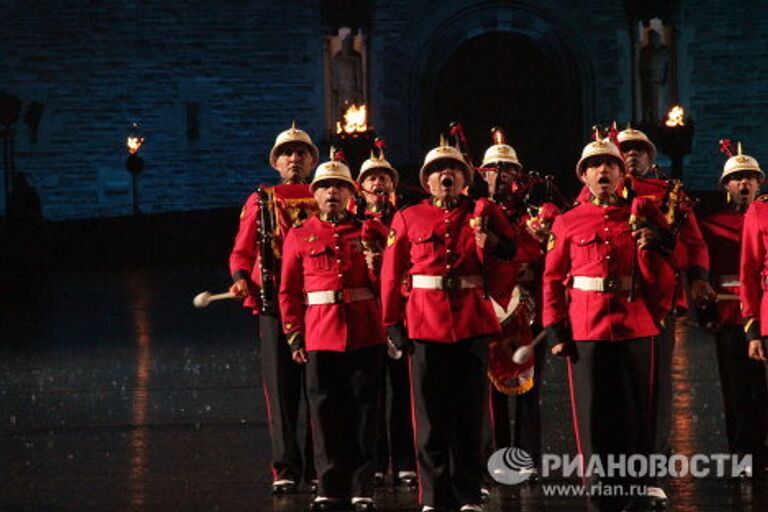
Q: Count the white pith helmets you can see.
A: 8